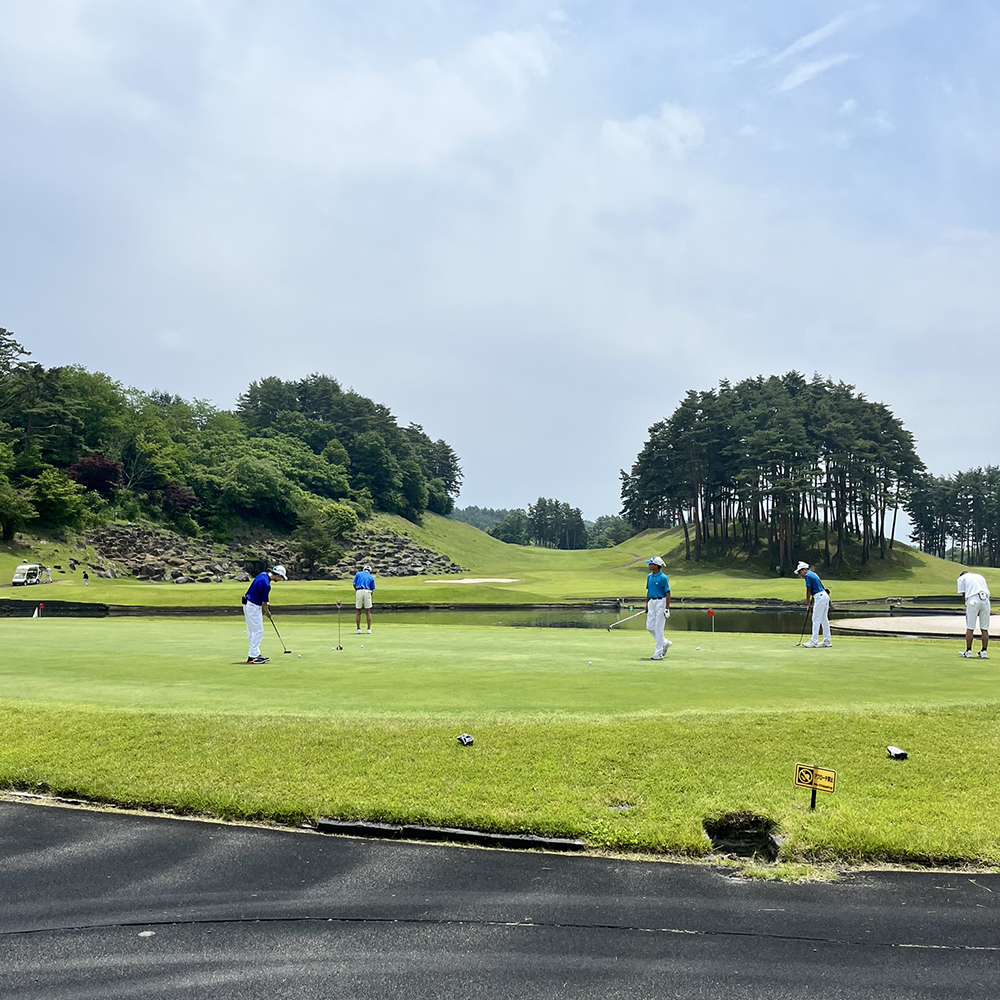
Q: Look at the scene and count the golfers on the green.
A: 5